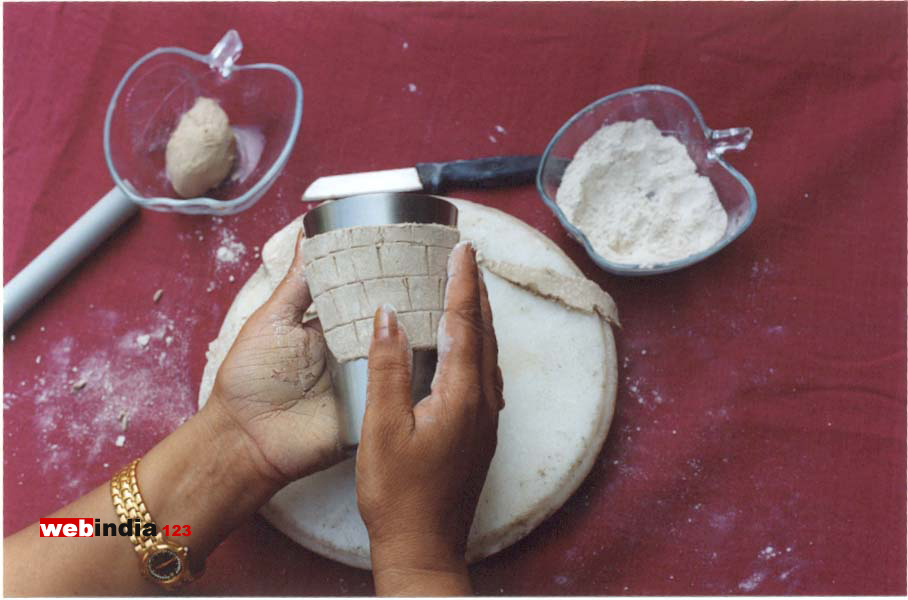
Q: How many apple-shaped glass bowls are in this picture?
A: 2